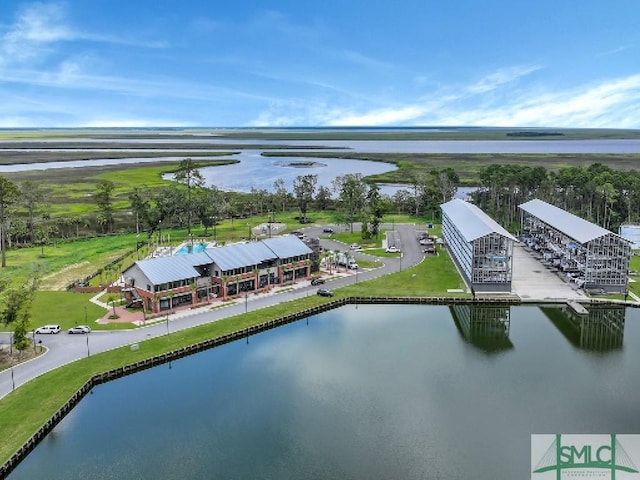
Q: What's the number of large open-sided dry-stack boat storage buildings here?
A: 2